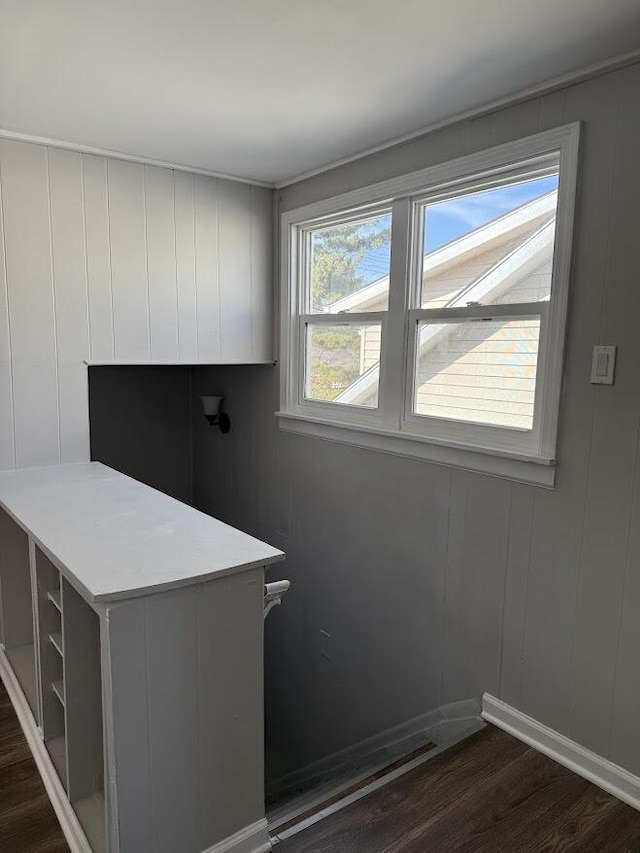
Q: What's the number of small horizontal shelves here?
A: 3